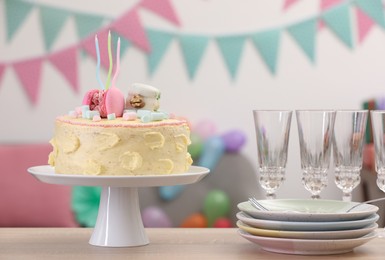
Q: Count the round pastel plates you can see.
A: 4